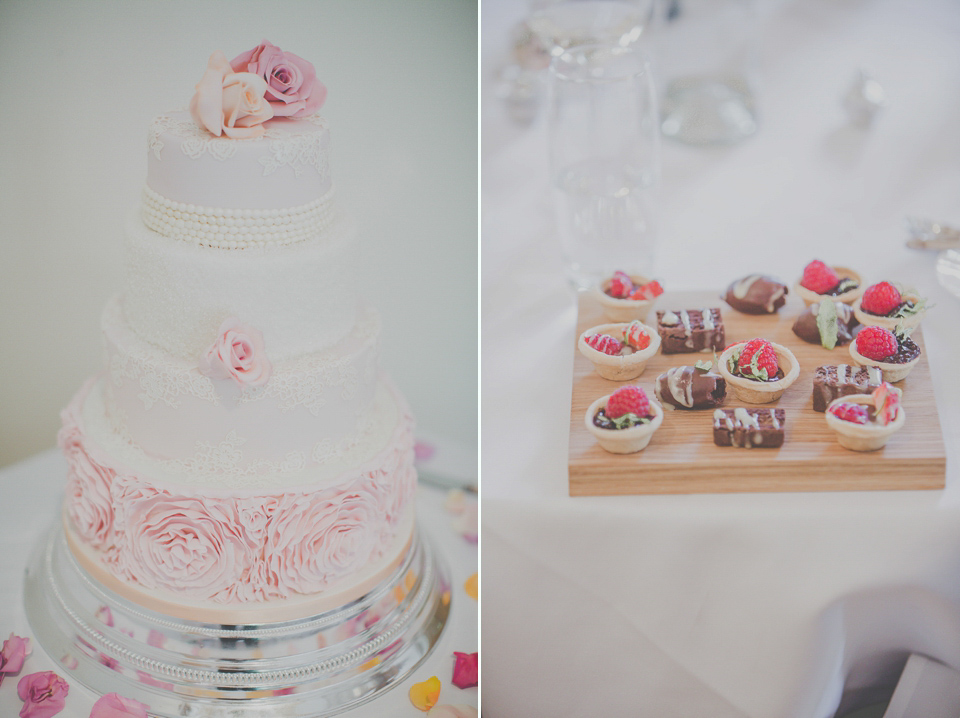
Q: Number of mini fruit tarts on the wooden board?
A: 8